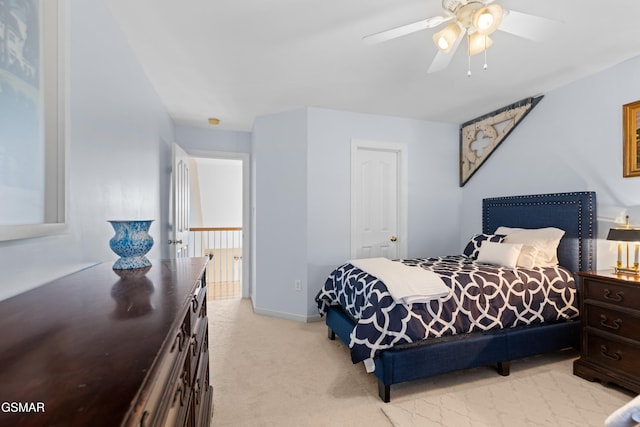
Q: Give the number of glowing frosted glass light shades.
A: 3